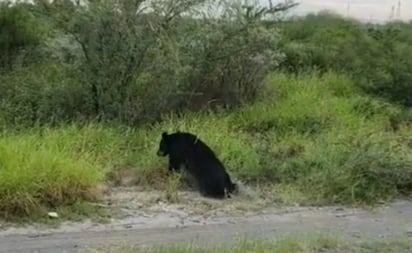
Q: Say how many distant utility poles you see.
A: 3